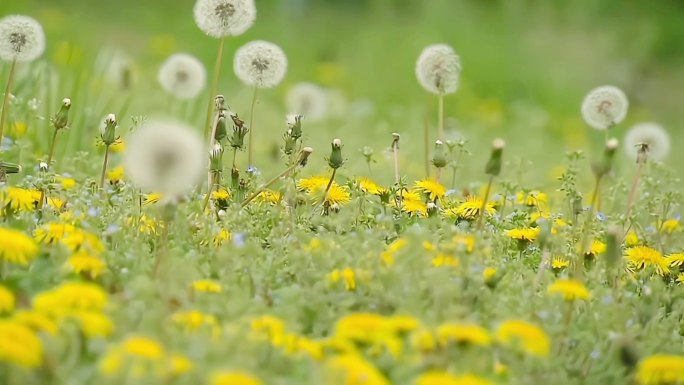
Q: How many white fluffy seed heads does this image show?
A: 9